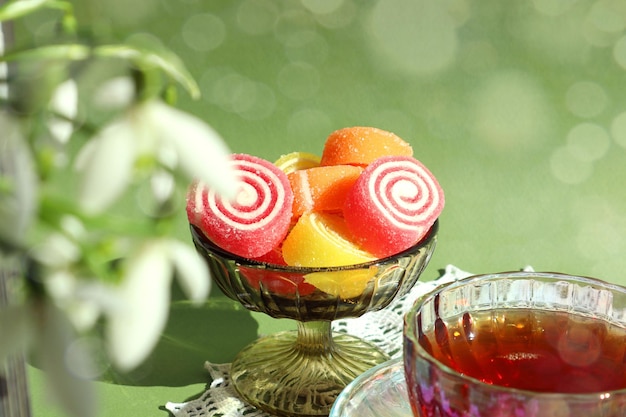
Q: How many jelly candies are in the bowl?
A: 7